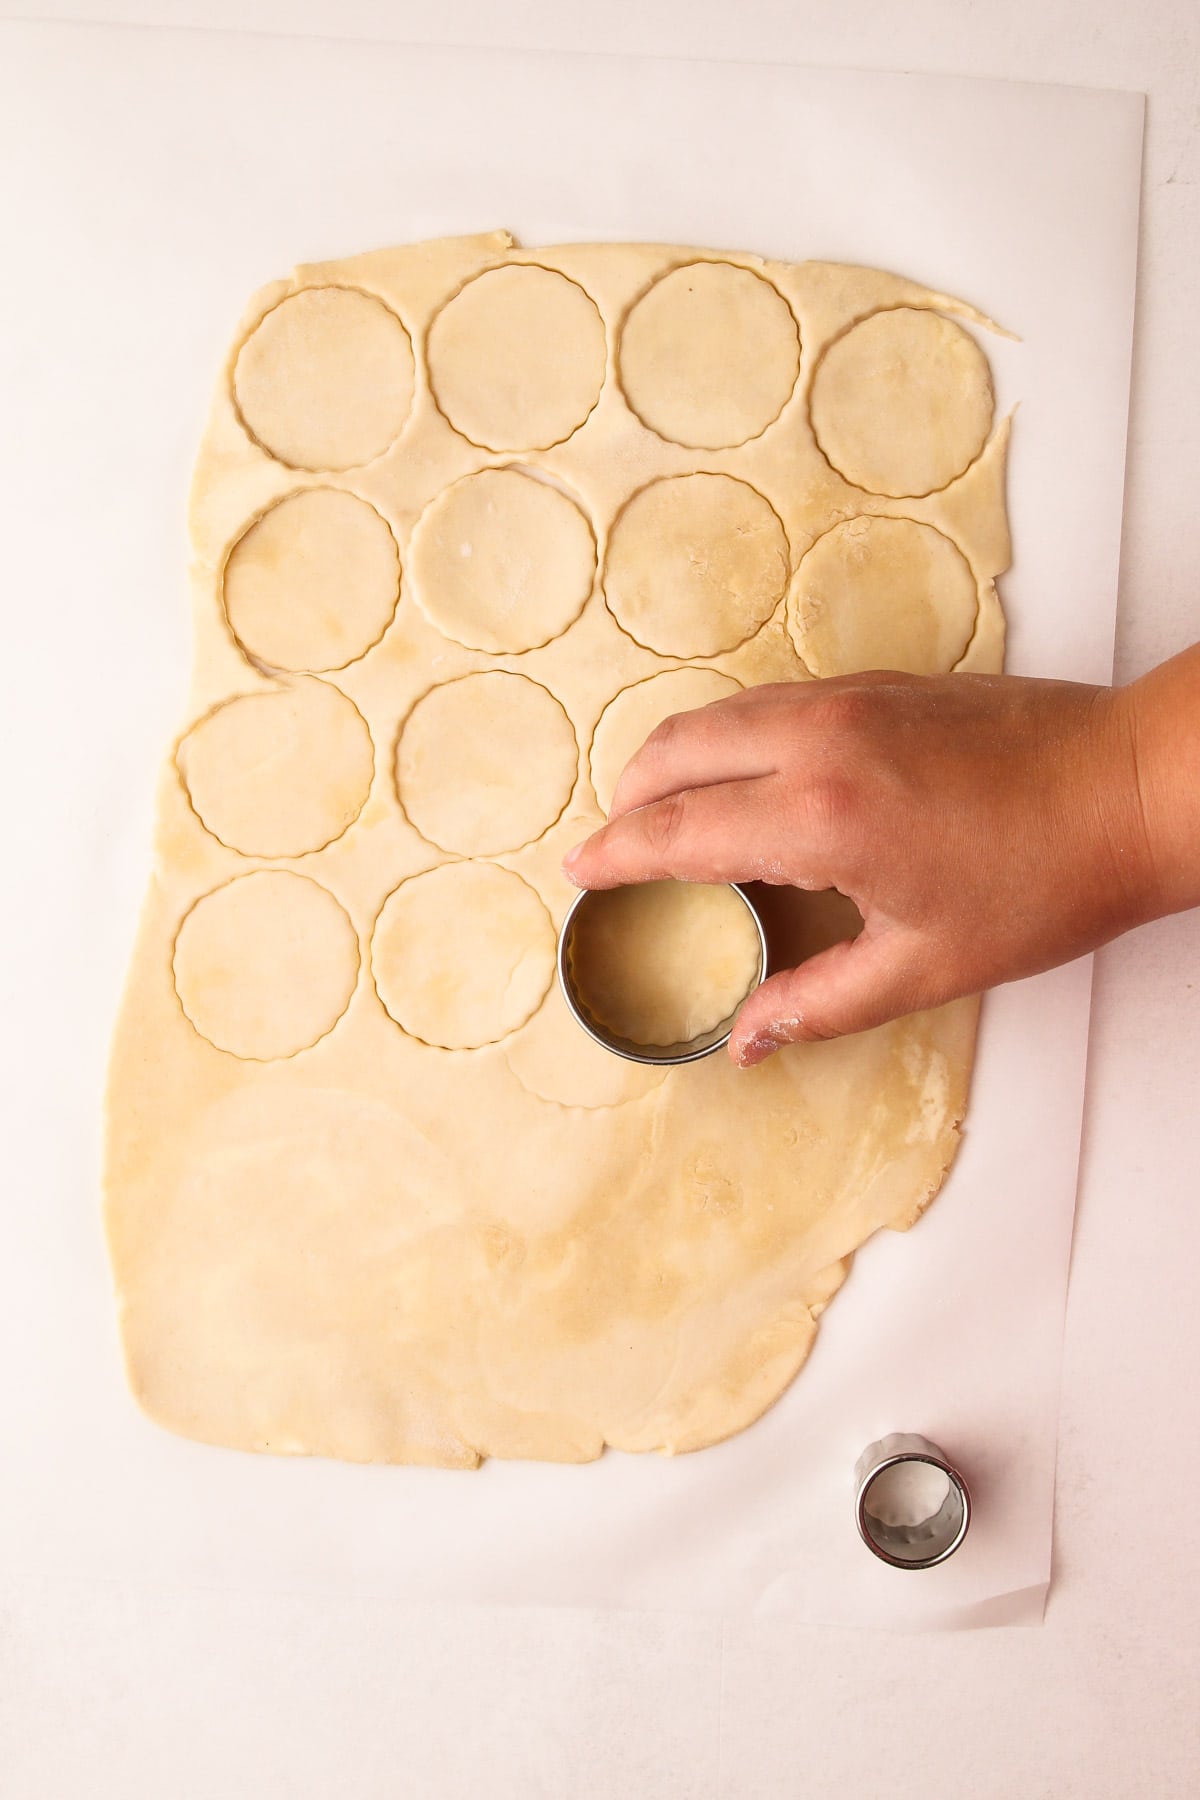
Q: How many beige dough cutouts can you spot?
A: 14